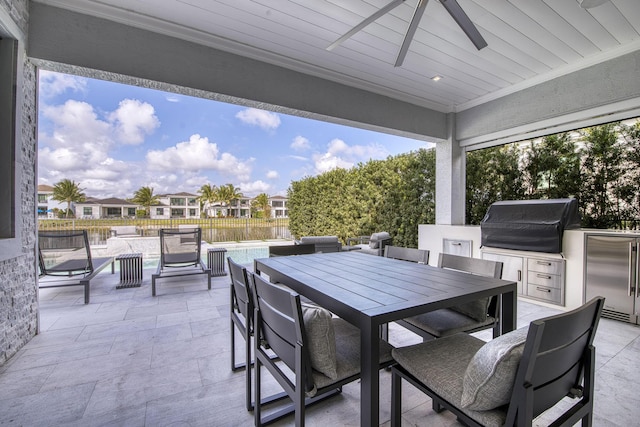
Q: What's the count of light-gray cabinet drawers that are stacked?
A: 3